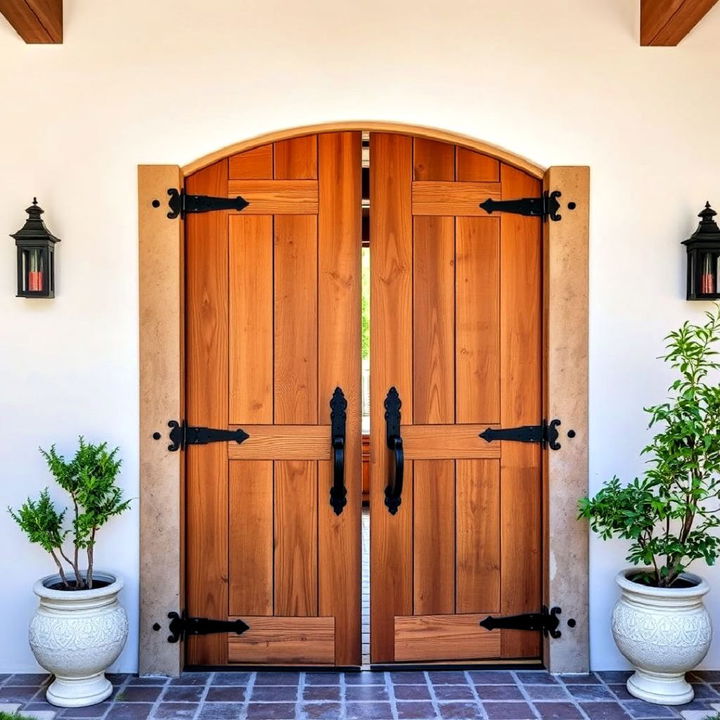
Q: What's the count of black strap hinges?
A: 6